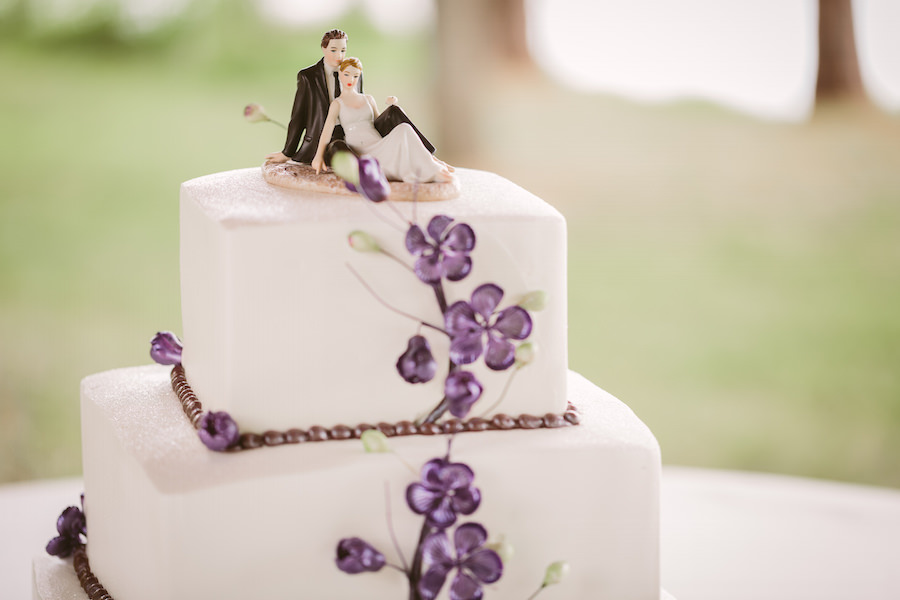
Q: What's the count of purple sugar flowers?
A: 11